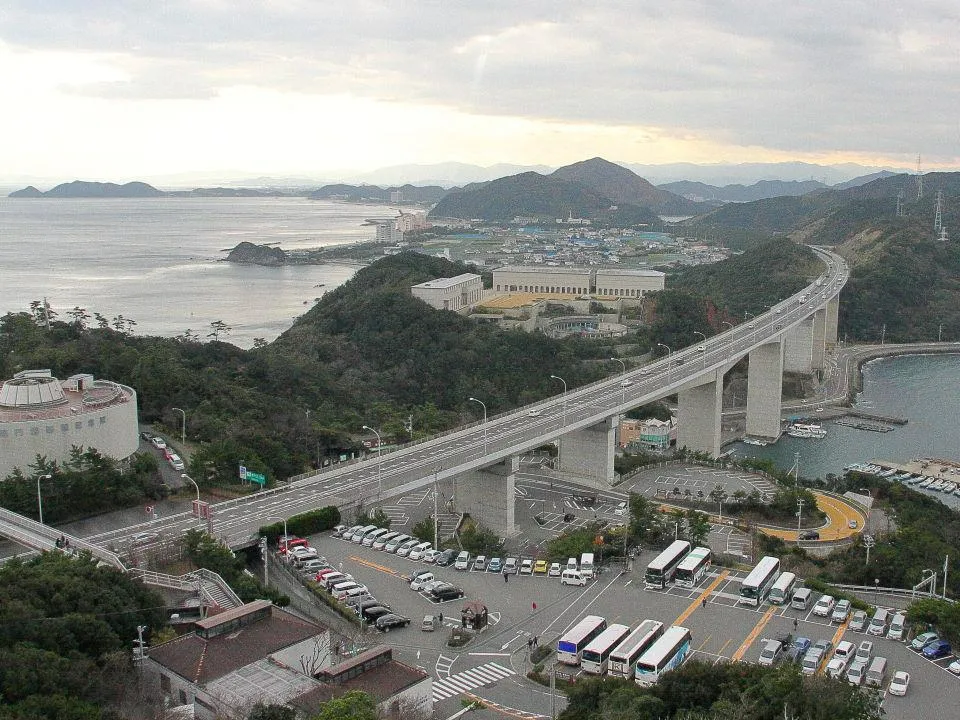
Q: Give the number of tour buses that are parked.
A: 8